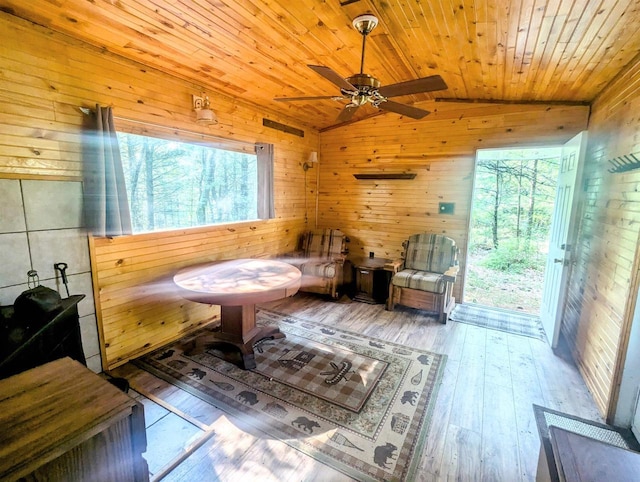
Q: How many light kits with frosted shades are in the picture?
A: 0